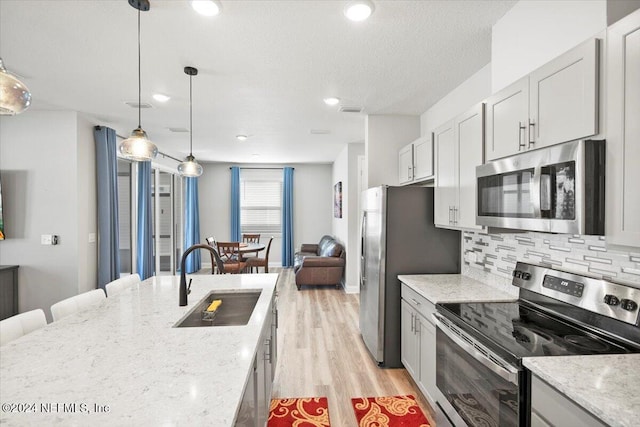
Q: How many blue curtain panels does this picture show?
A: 5